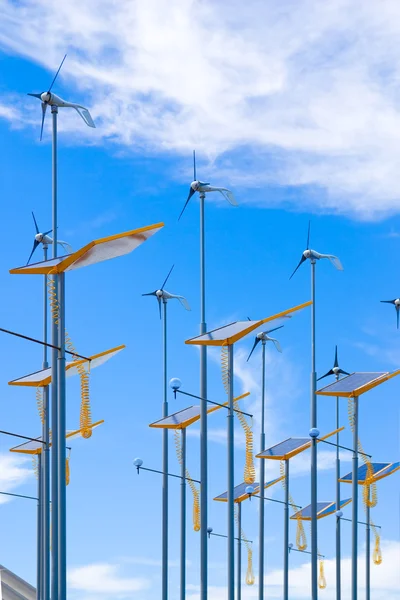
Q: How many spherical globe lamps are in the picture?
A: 7